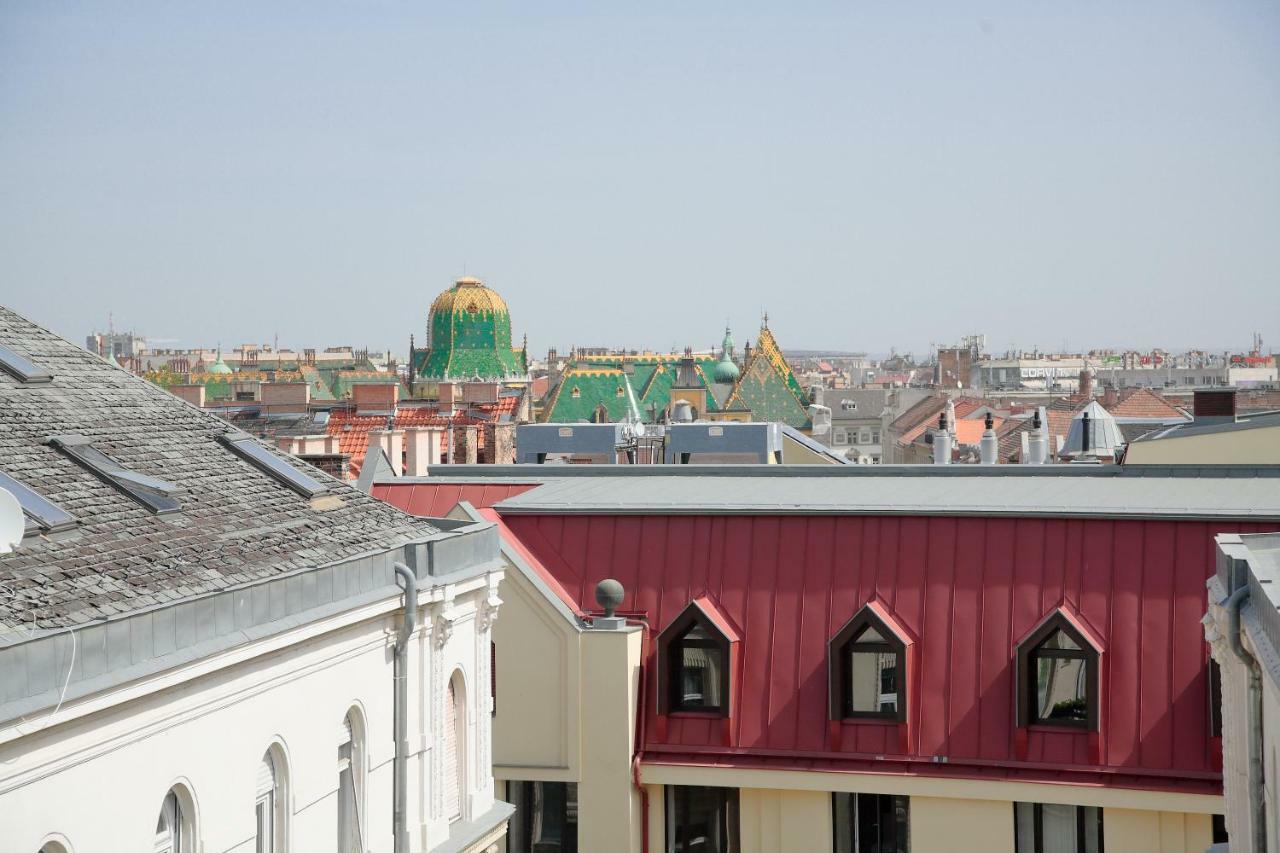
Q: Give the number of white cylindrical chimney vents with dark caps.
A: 3